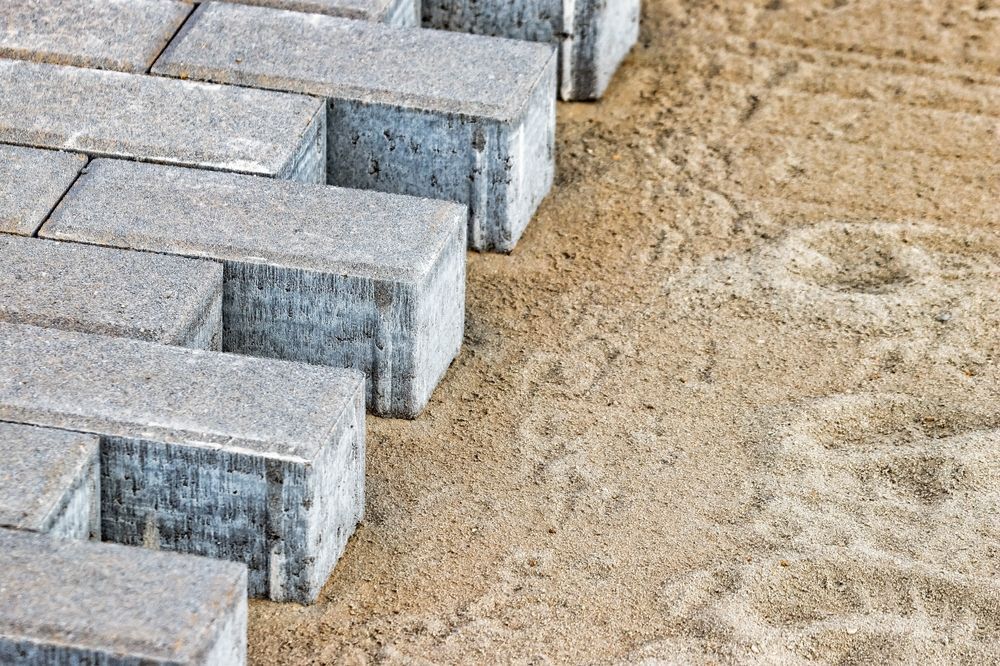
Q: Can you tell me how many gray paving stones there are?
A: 11